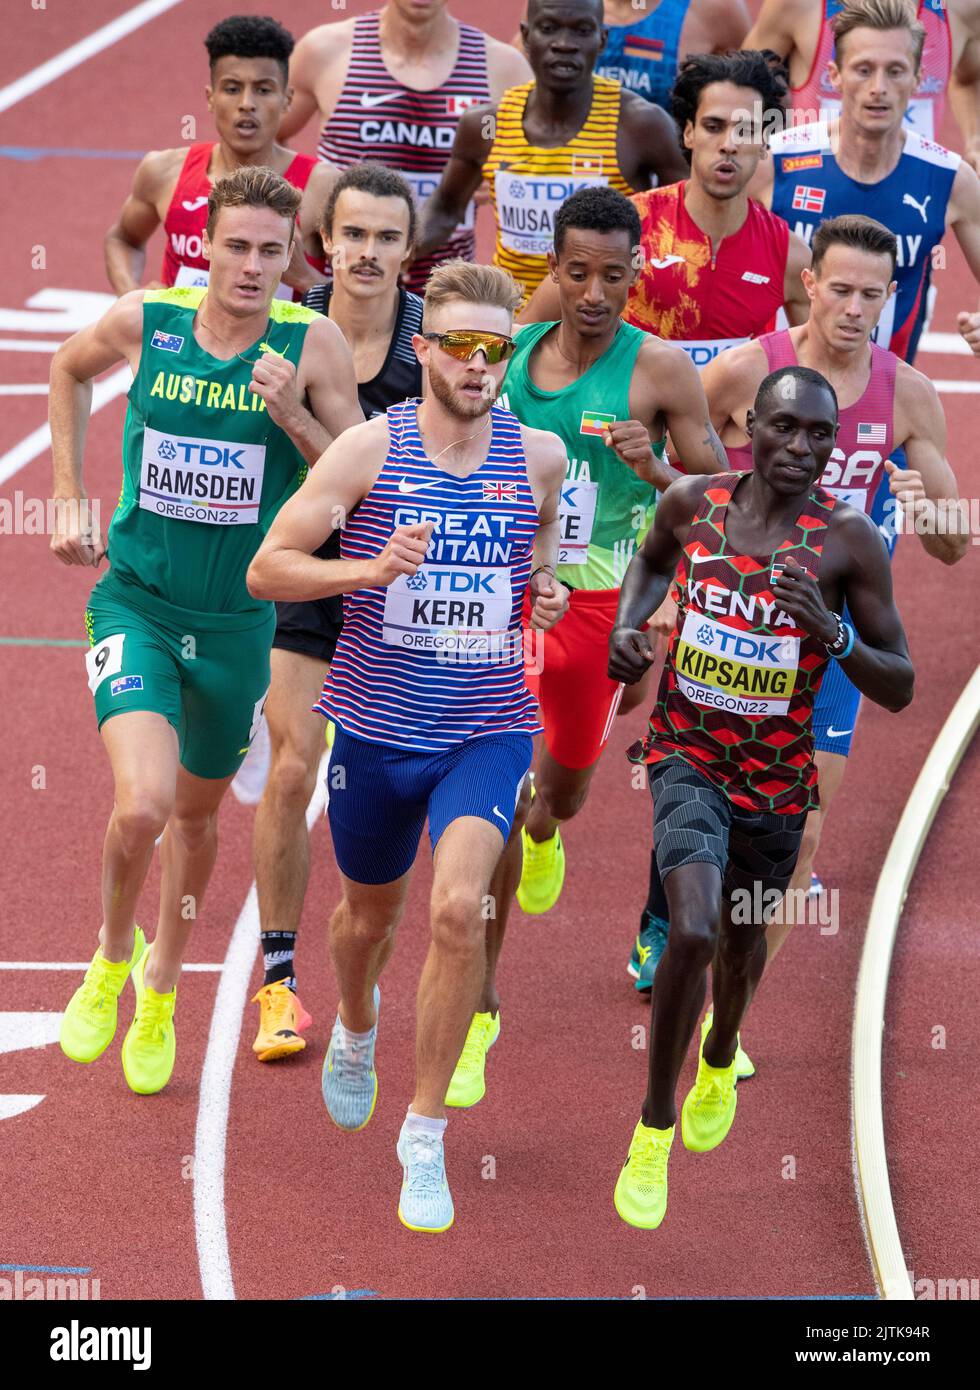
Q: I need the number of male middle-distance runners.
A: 13